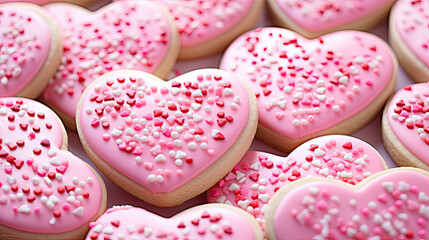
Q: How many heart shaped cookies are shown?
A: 12